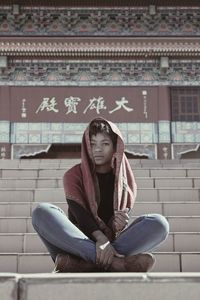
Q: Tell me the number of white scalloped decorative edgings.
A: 3